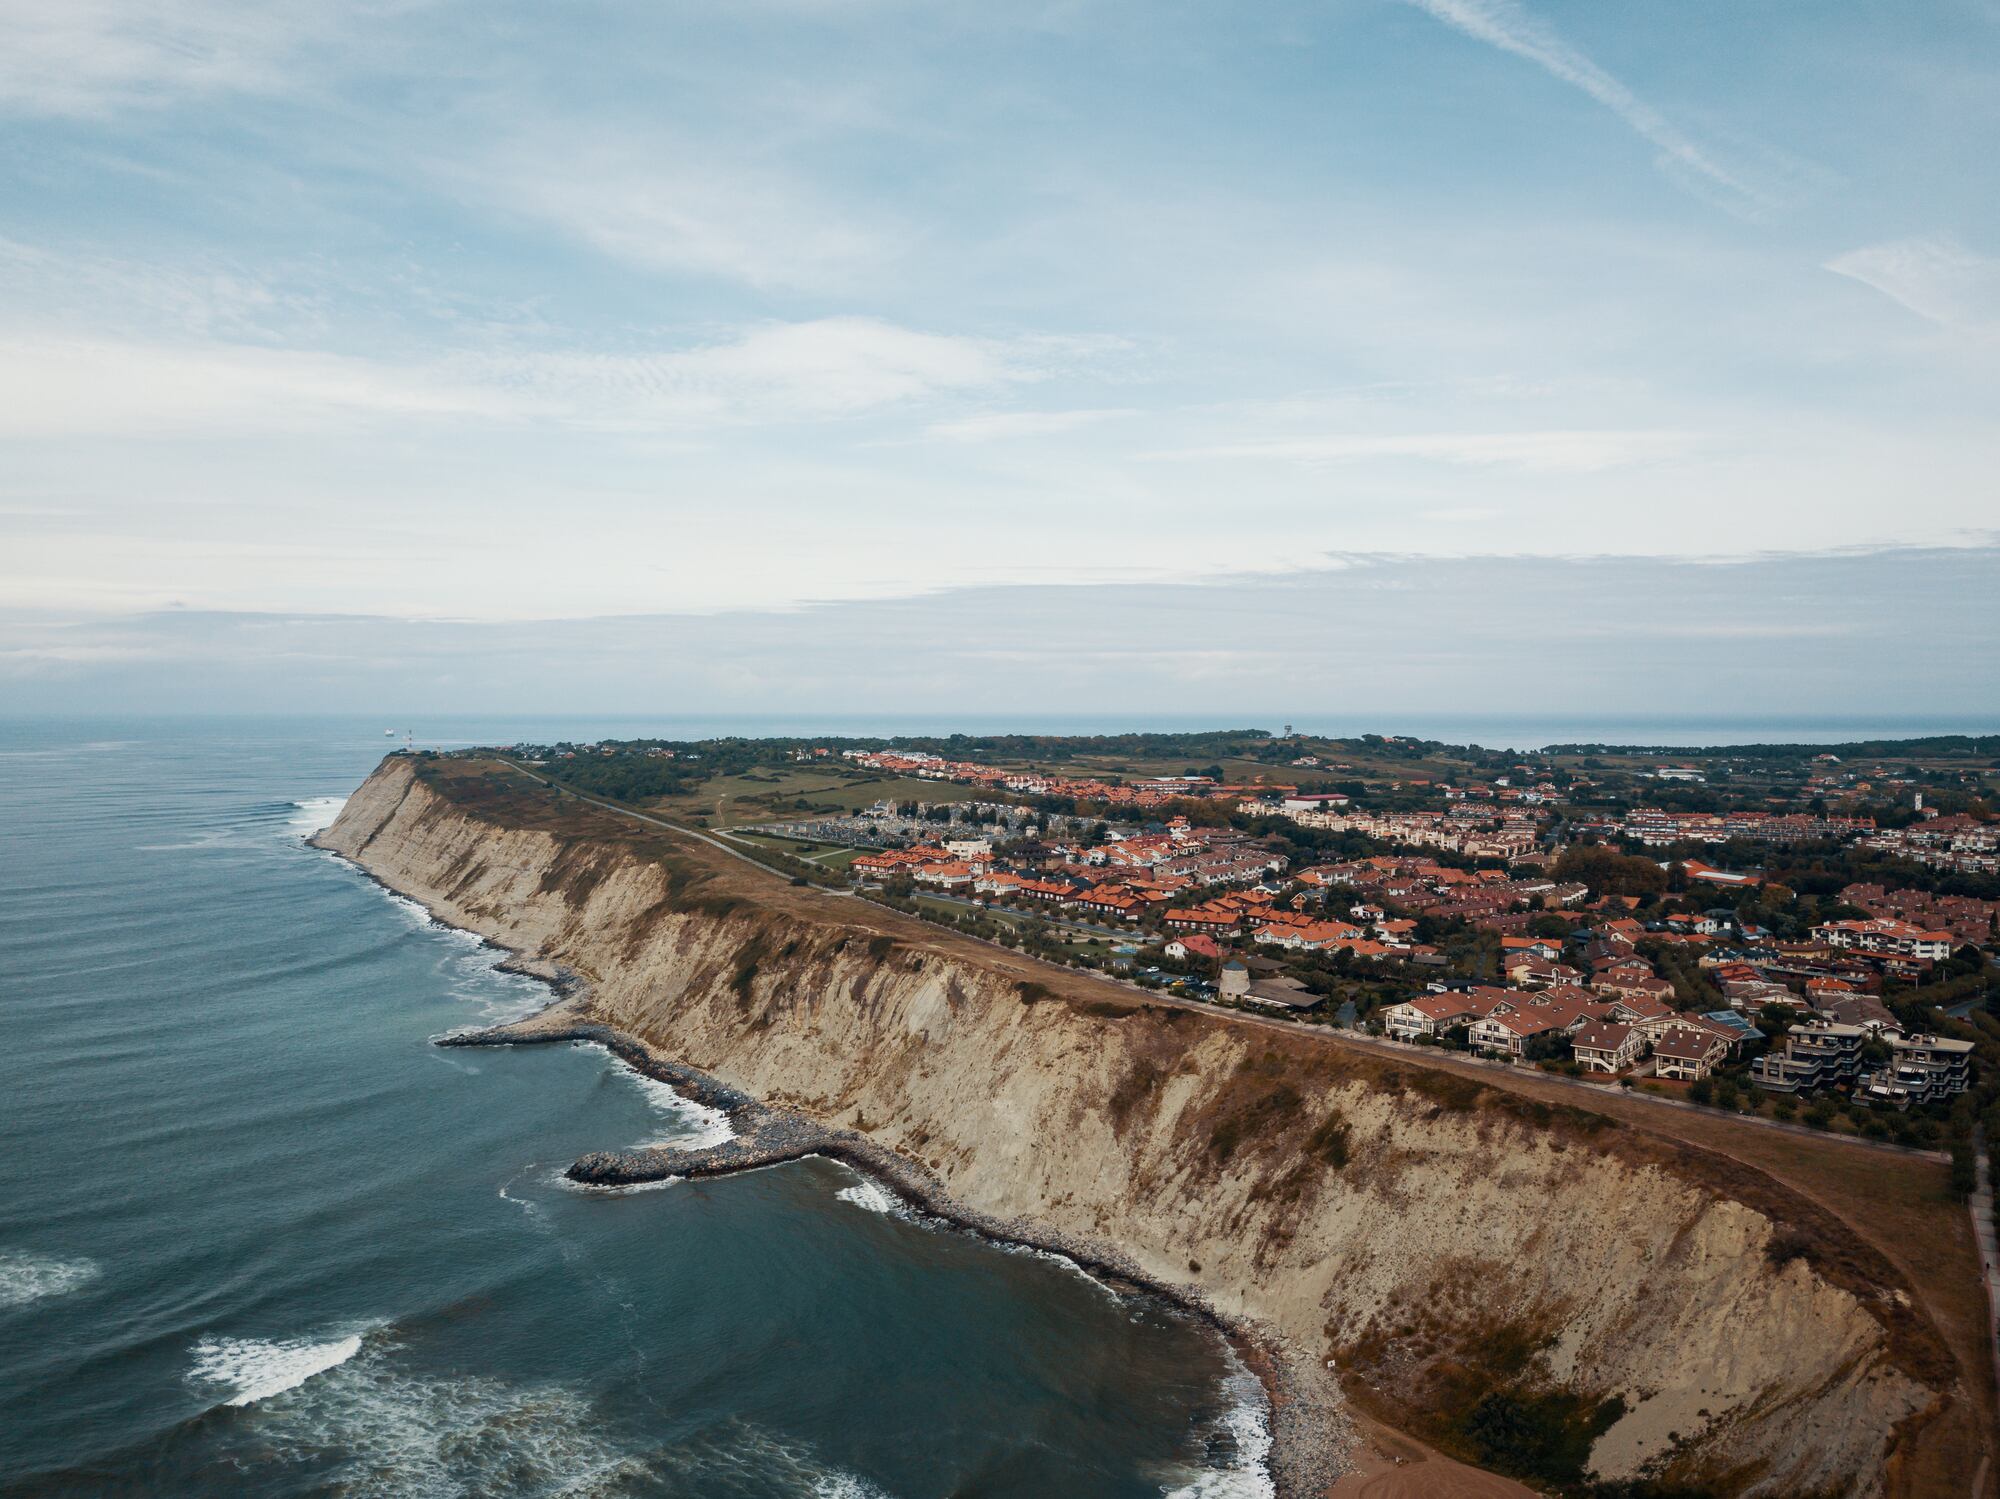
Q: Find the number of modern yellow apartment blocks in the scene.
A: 0